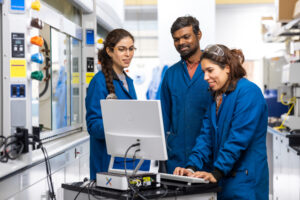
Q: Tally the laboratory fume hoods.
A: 2